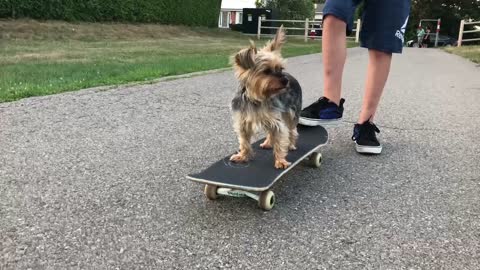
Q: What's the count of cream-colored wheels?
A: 3